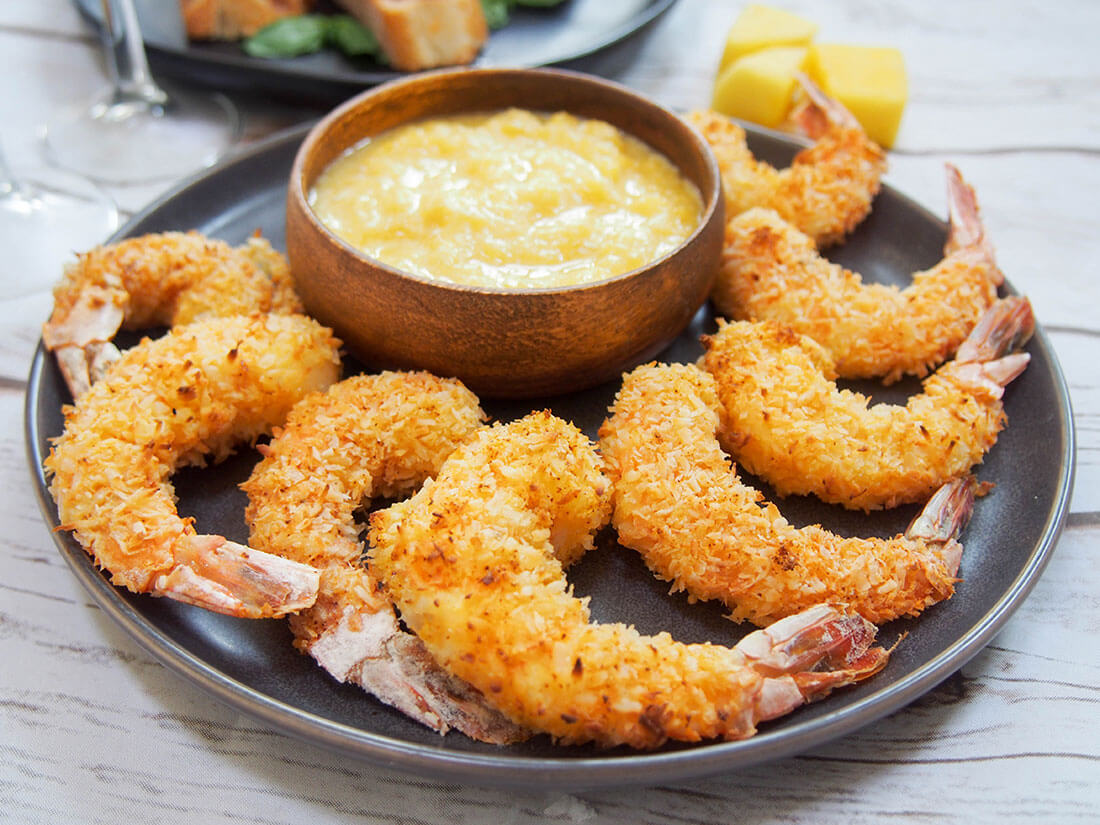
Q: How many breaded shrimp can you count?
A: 8